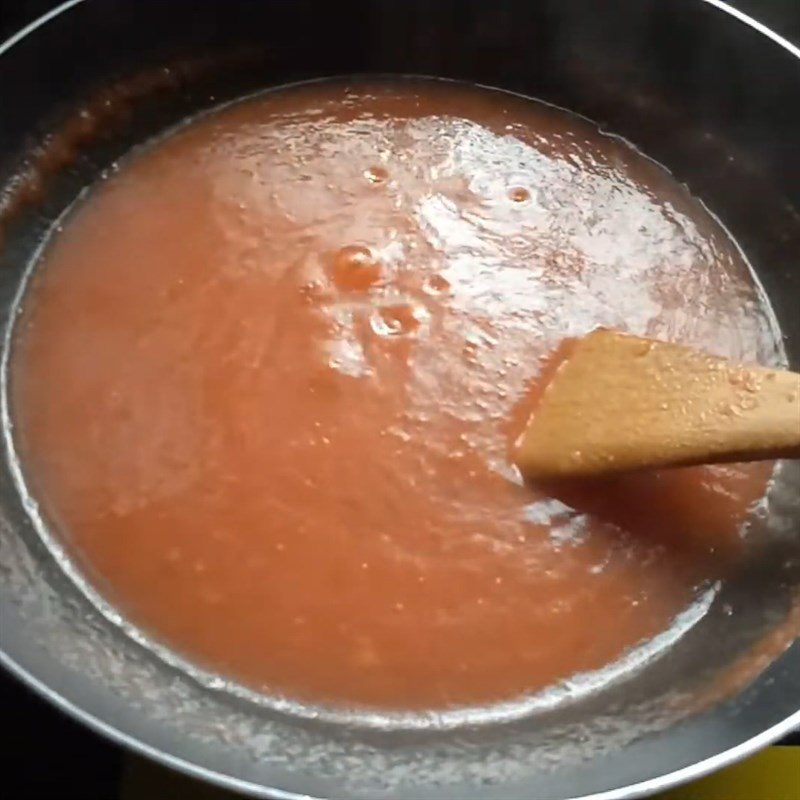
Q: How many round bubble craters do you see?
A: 5